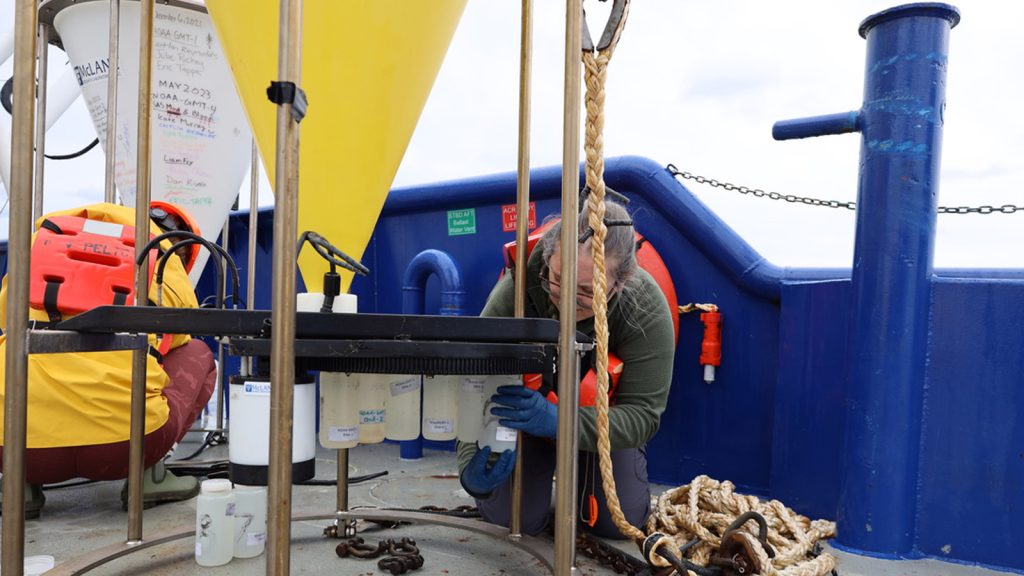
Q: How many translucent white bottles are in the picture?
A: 8